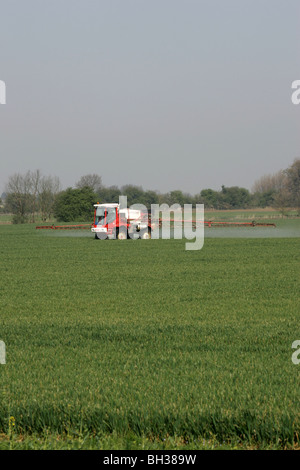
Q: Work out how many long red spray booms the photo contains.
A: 2